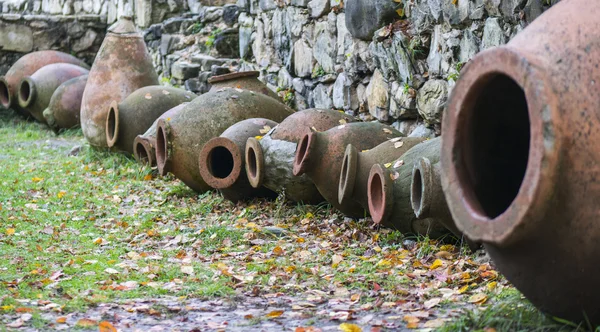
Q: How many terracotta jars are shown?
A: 15